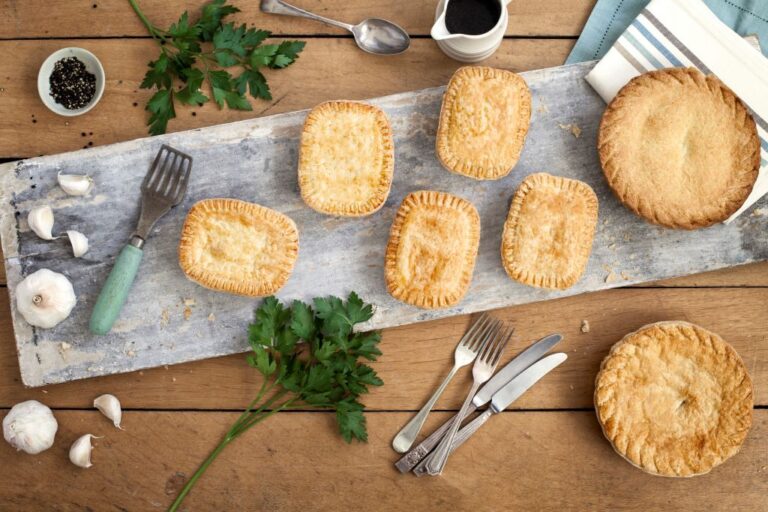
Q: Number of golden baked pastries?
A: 7